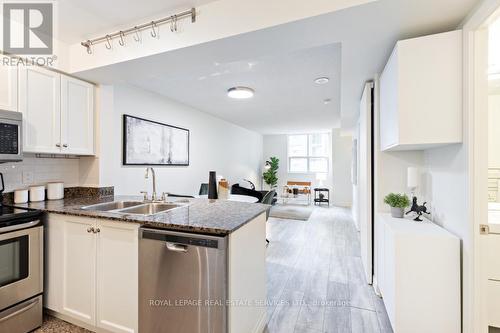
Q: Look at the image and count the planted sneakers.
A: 0